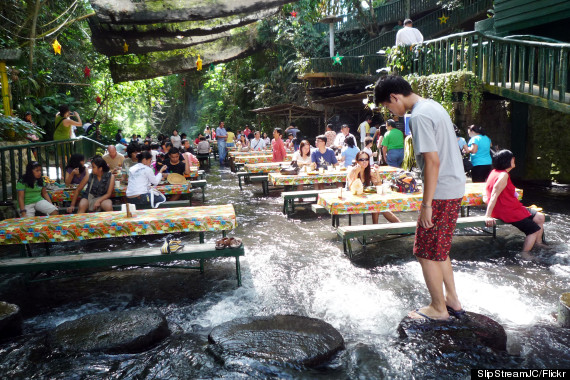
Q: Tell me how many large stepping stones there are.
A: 3